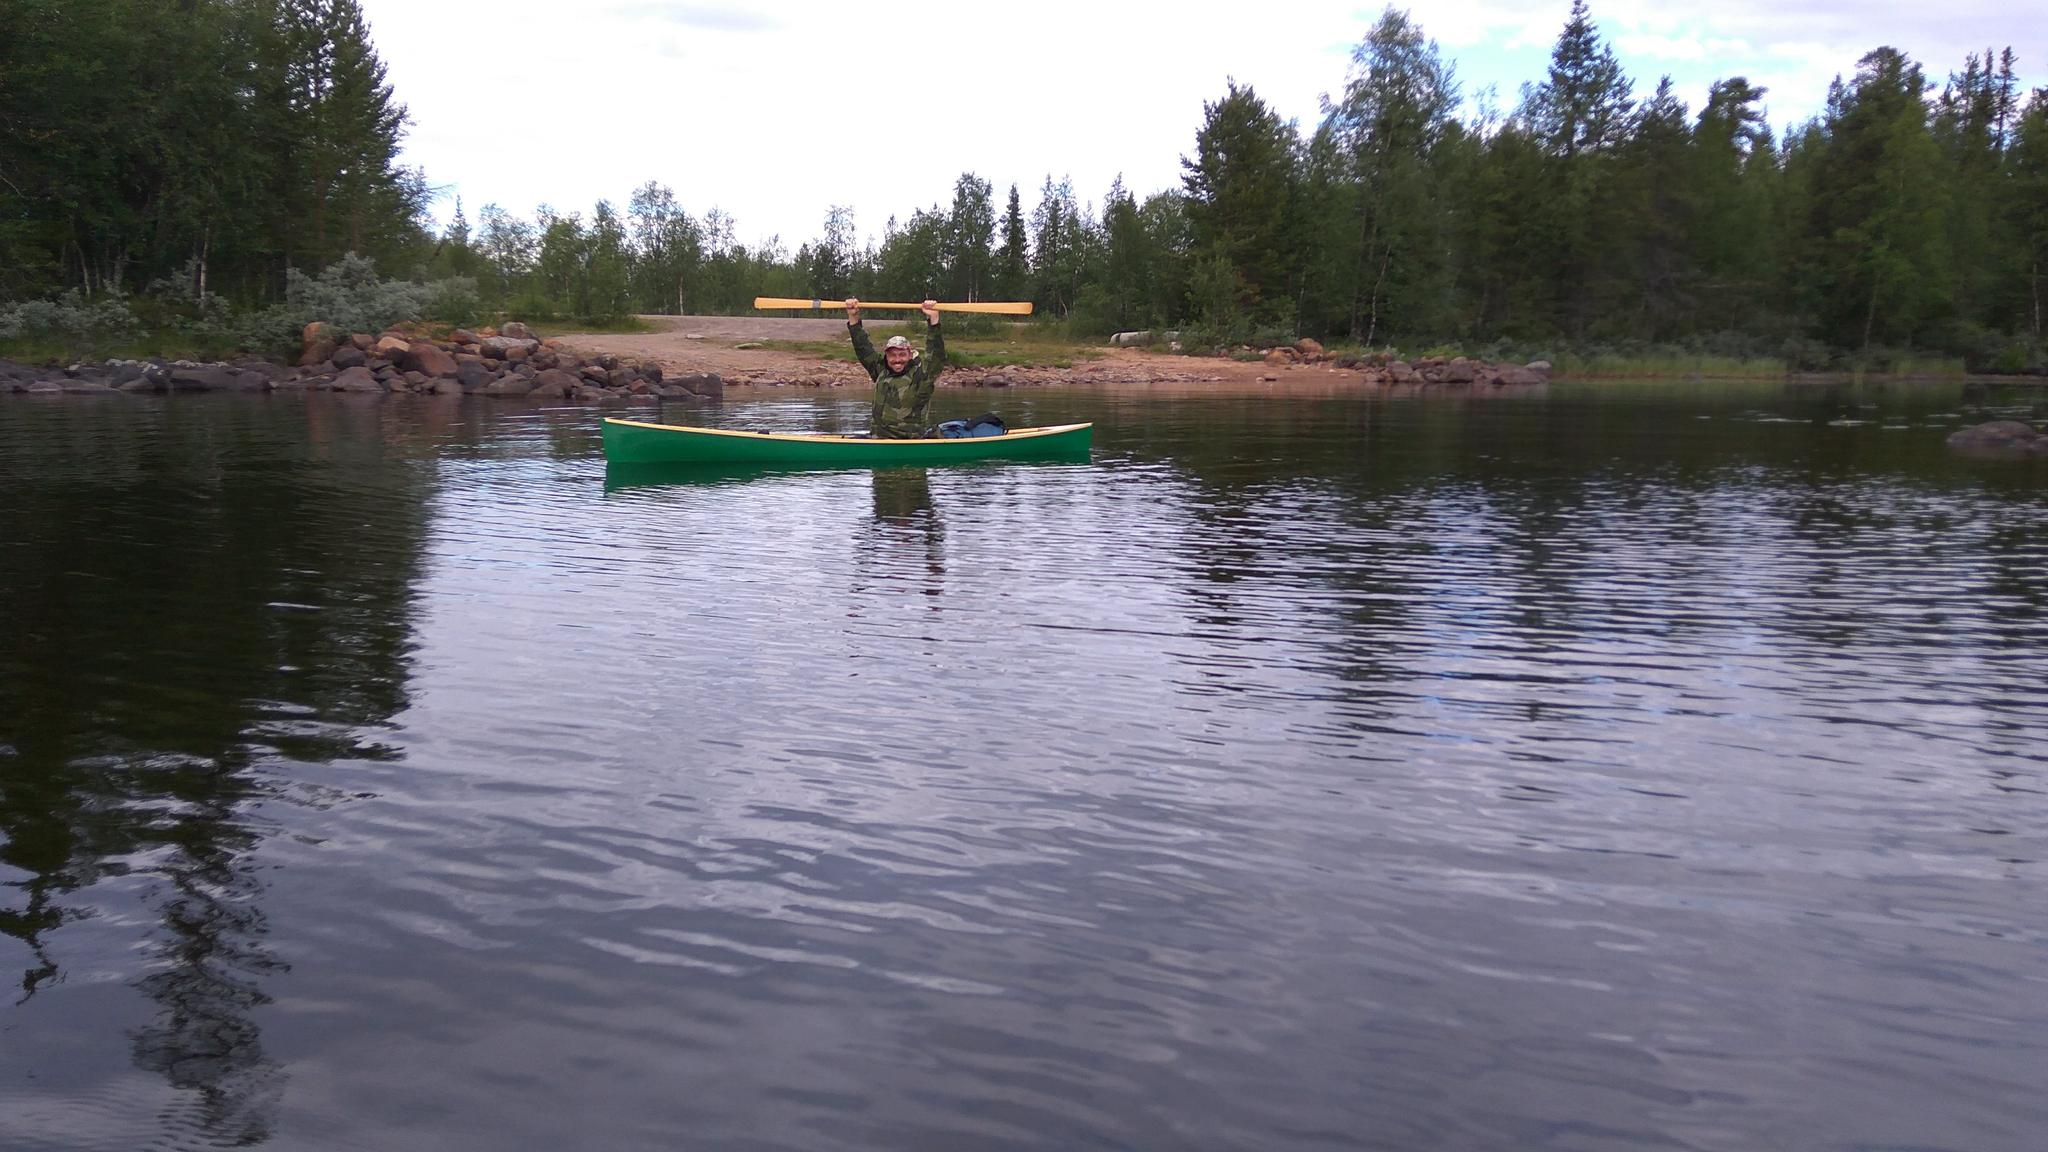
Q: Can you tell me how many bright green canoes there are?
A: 1